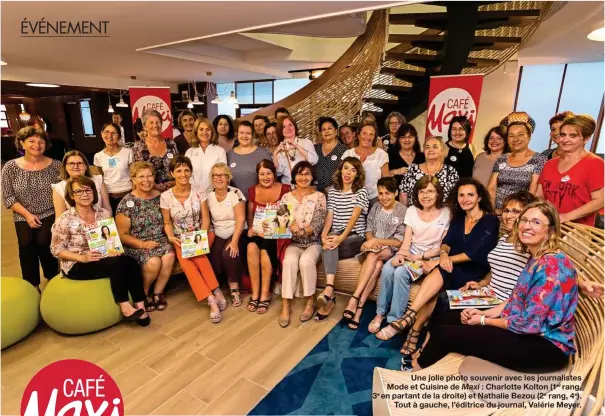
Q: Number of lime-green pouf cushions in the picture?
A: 2